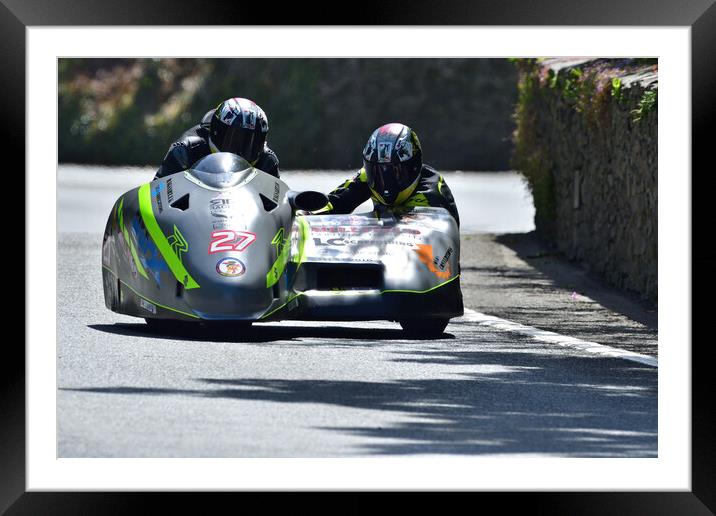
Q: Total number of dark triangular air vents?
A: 2